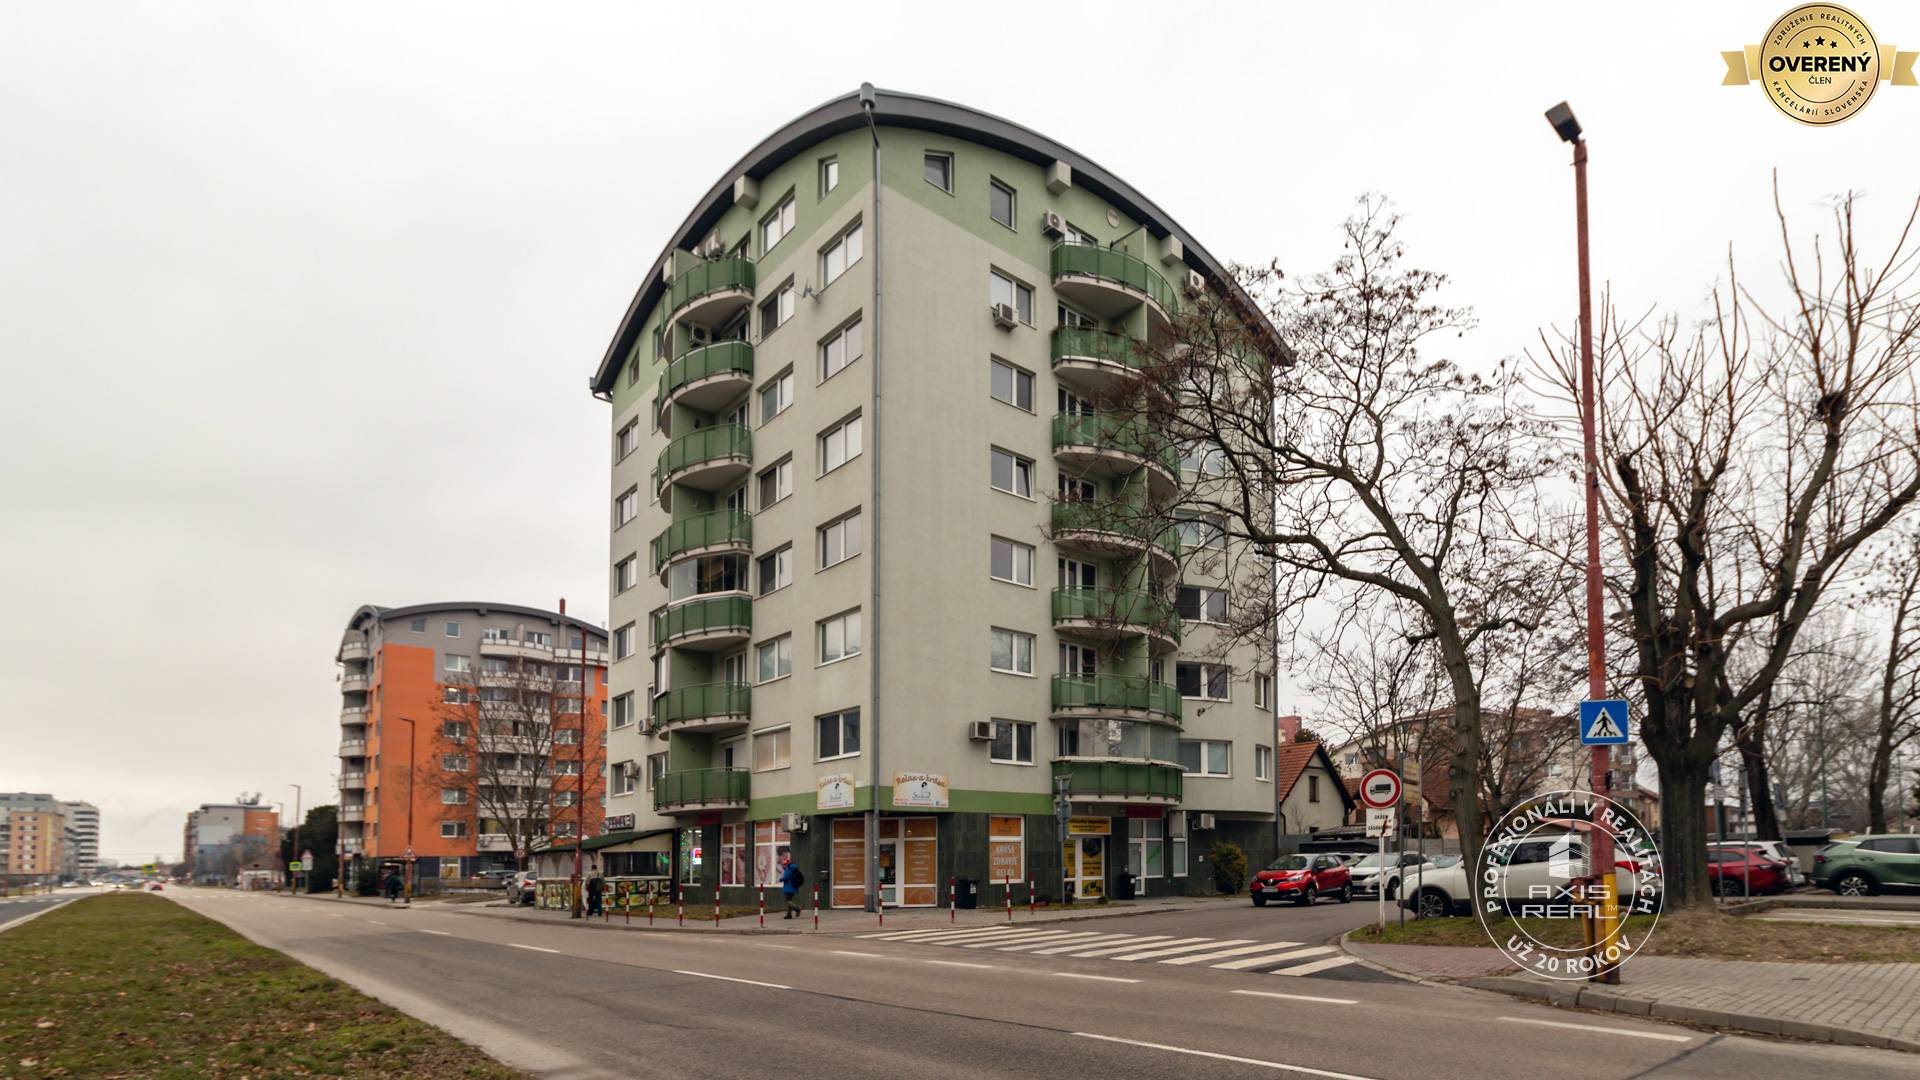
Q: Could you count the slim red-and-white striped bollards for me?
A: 12